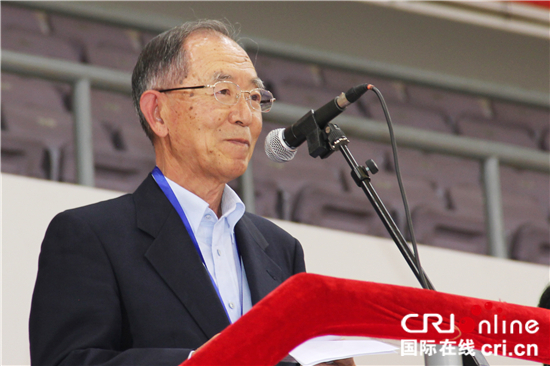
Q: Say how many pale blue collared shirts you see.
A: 1